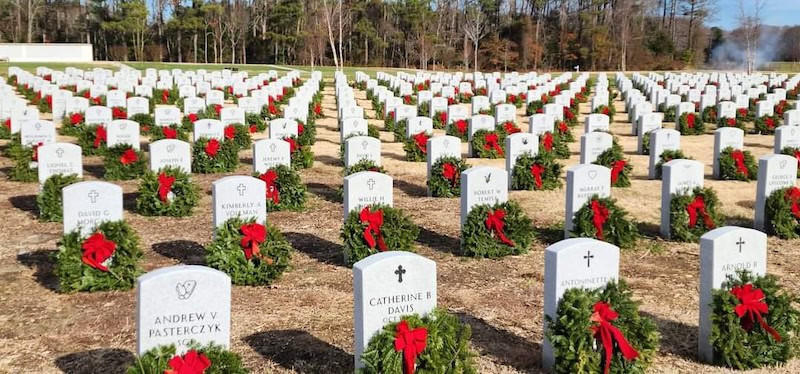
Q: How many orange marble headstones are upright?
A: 0